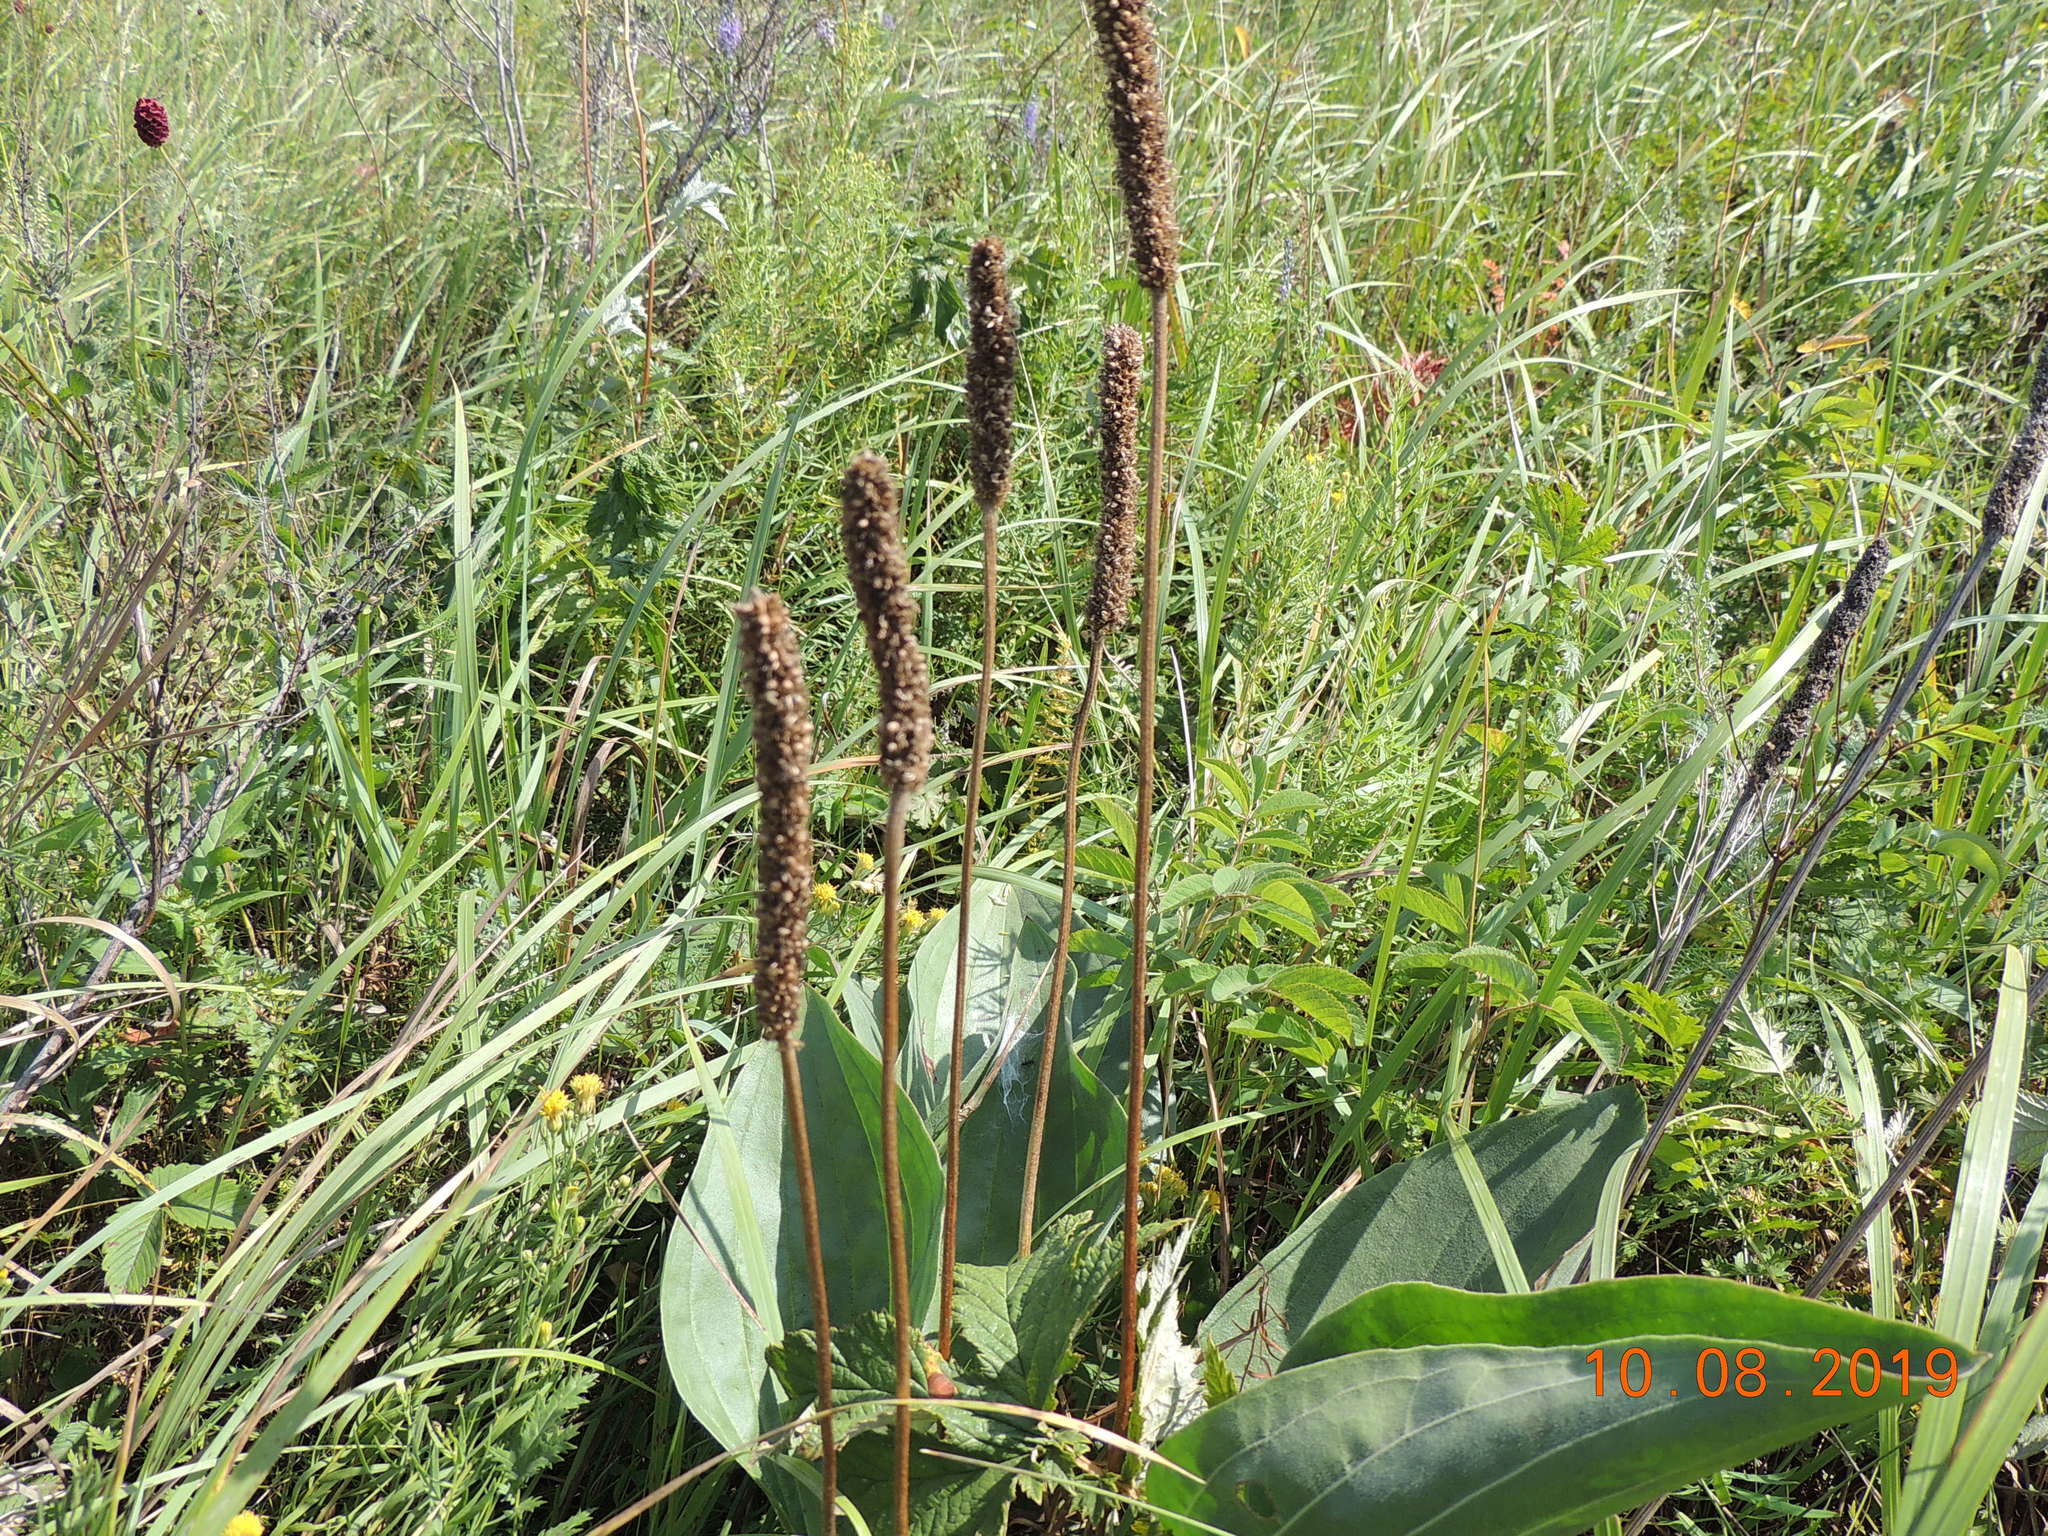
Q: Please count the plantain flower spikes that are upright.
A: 5